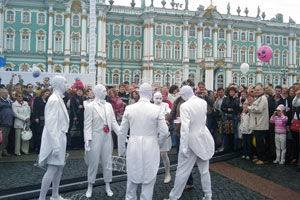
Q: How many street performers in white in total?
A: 5